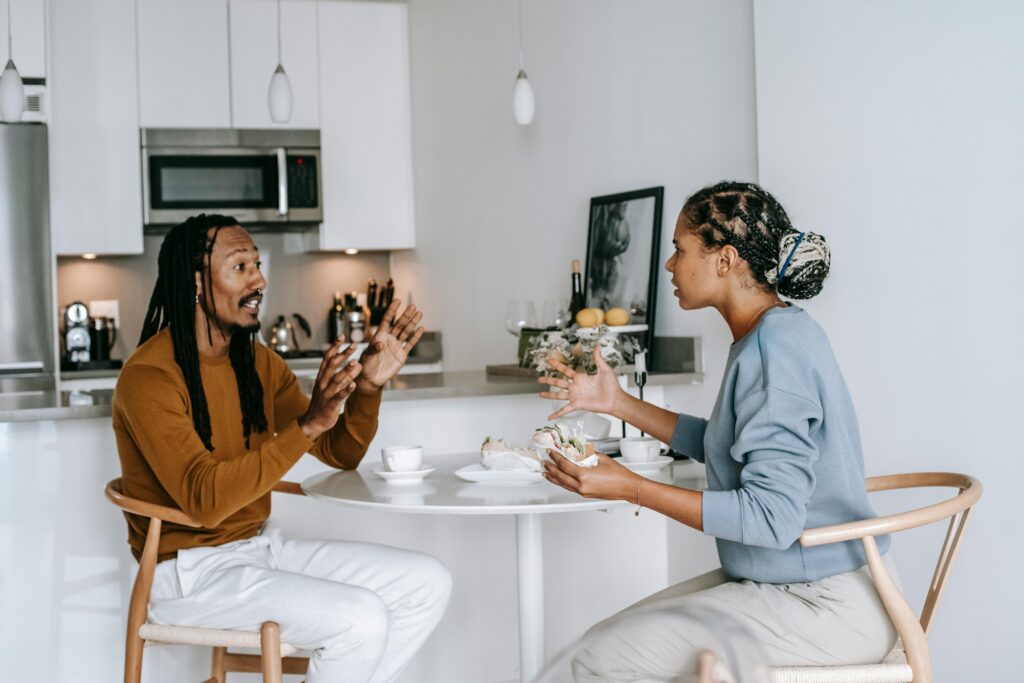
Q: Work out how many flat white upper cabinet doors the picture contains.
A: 5